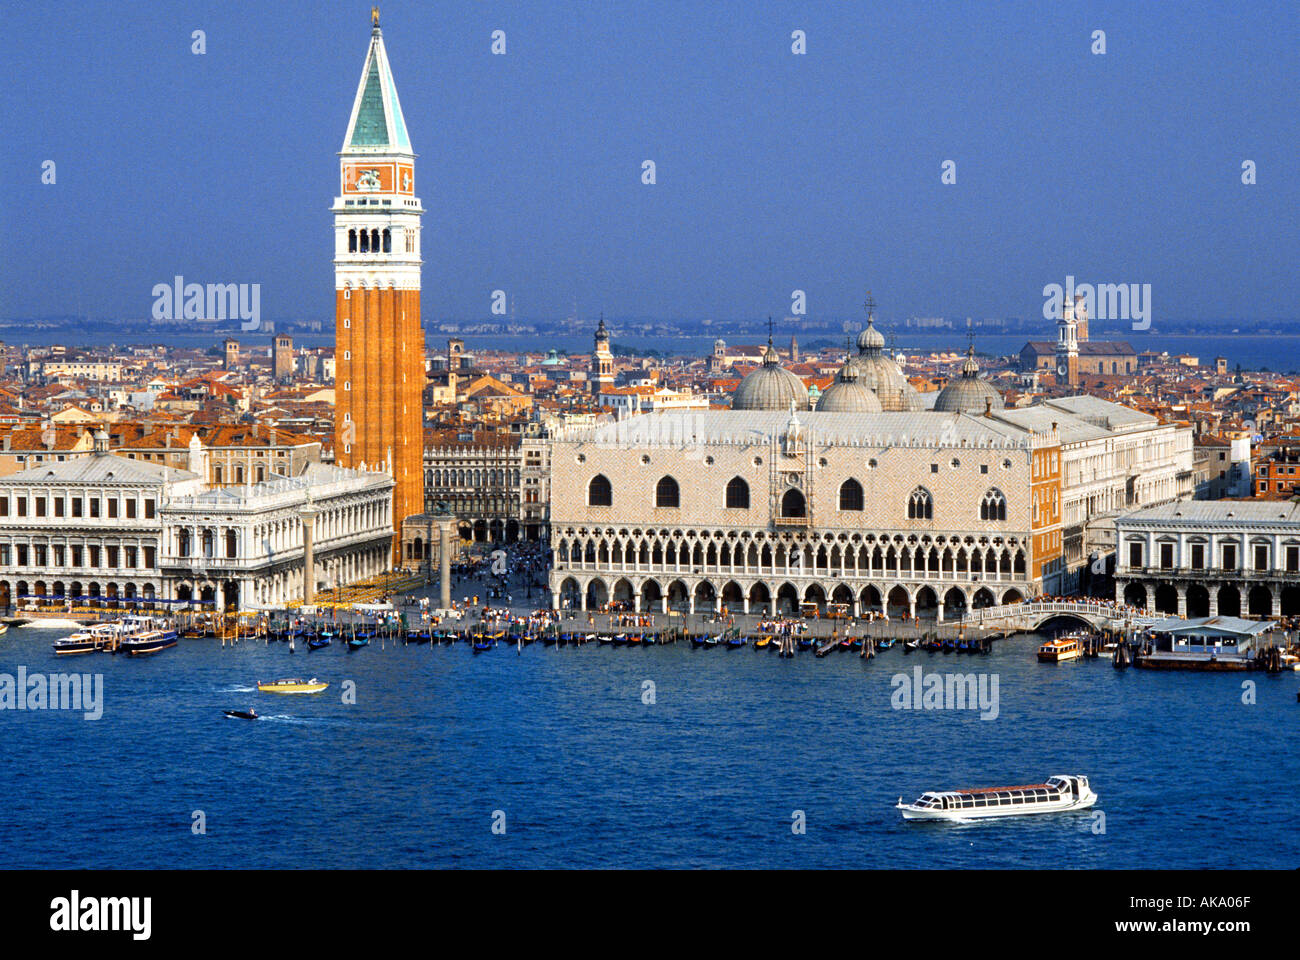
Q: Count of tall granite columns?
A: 2